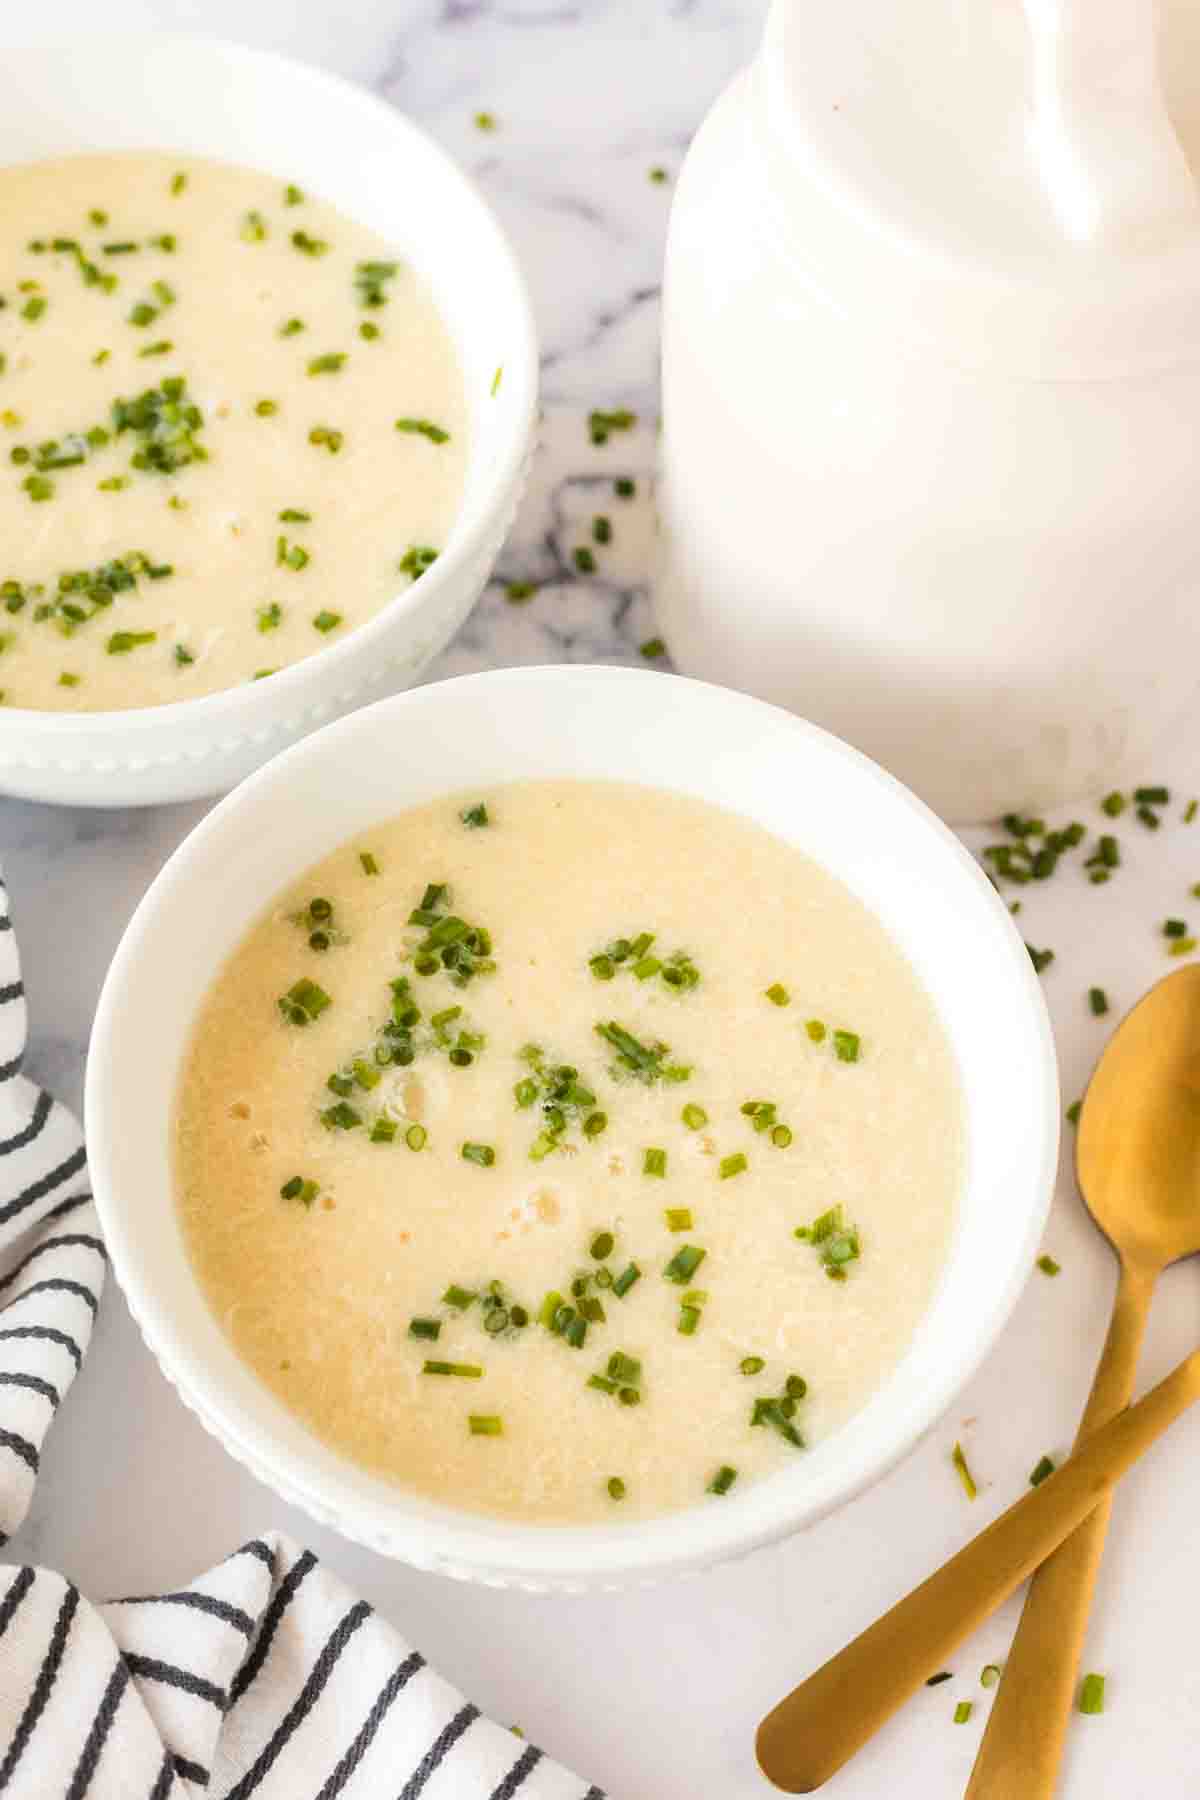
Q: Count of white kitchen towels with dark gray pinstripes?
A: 1